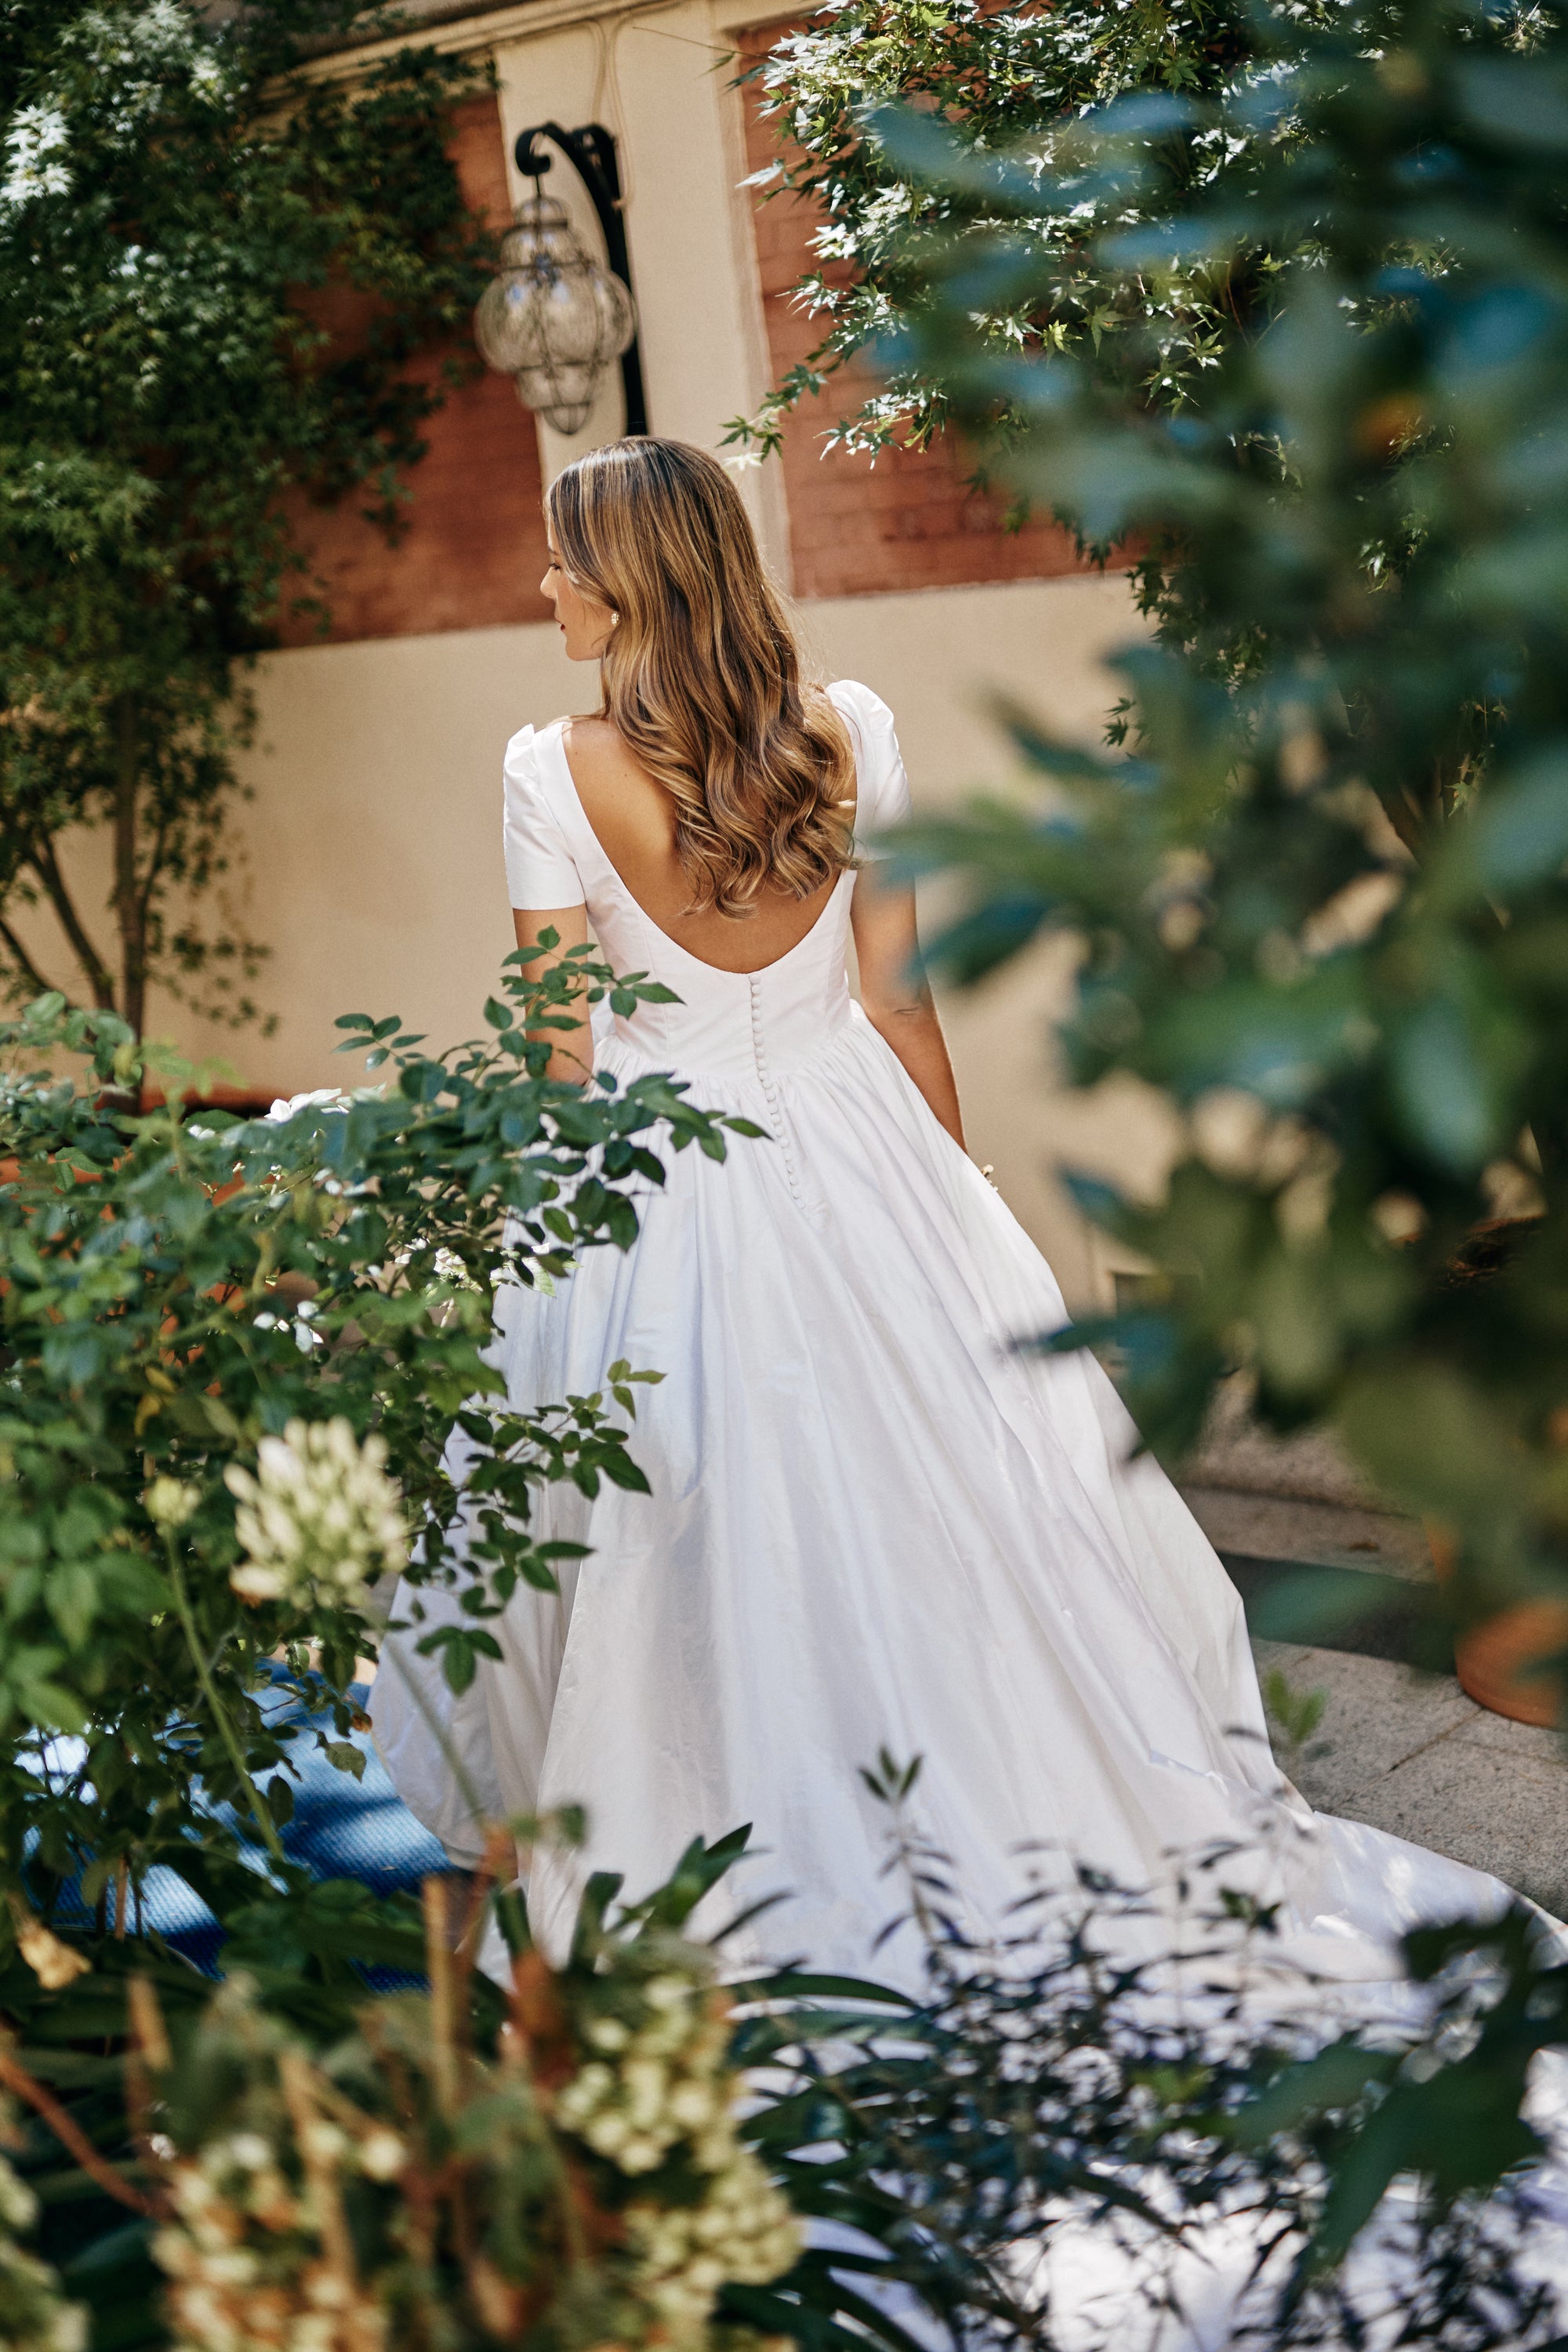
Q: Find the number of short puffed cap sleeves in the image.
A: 2